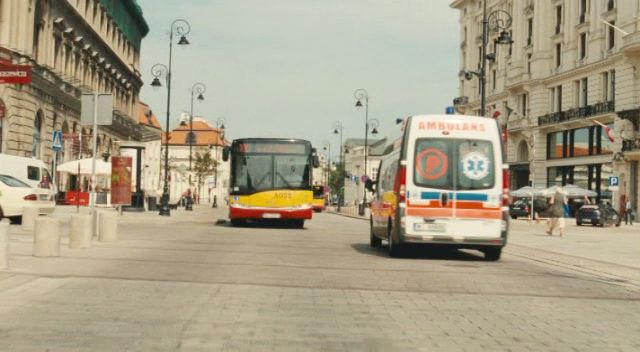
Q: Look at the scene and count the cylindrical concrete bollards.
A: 5